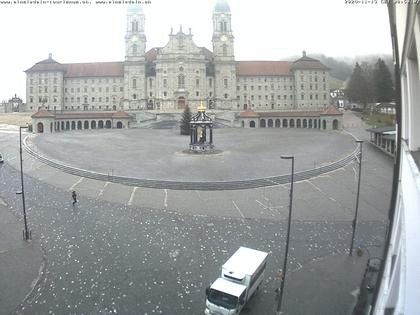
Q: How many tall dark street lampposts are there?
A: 3